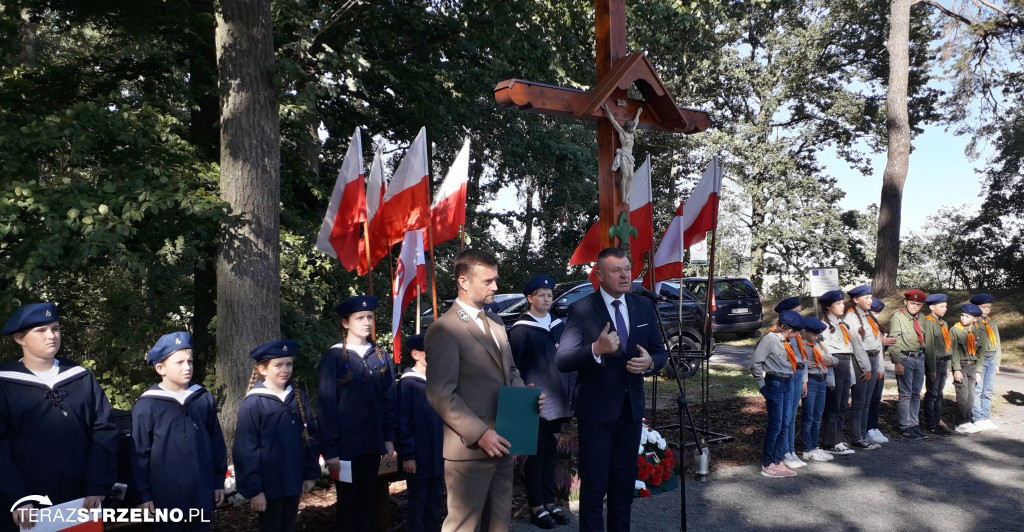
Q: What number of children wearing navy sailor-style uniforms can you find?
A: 6